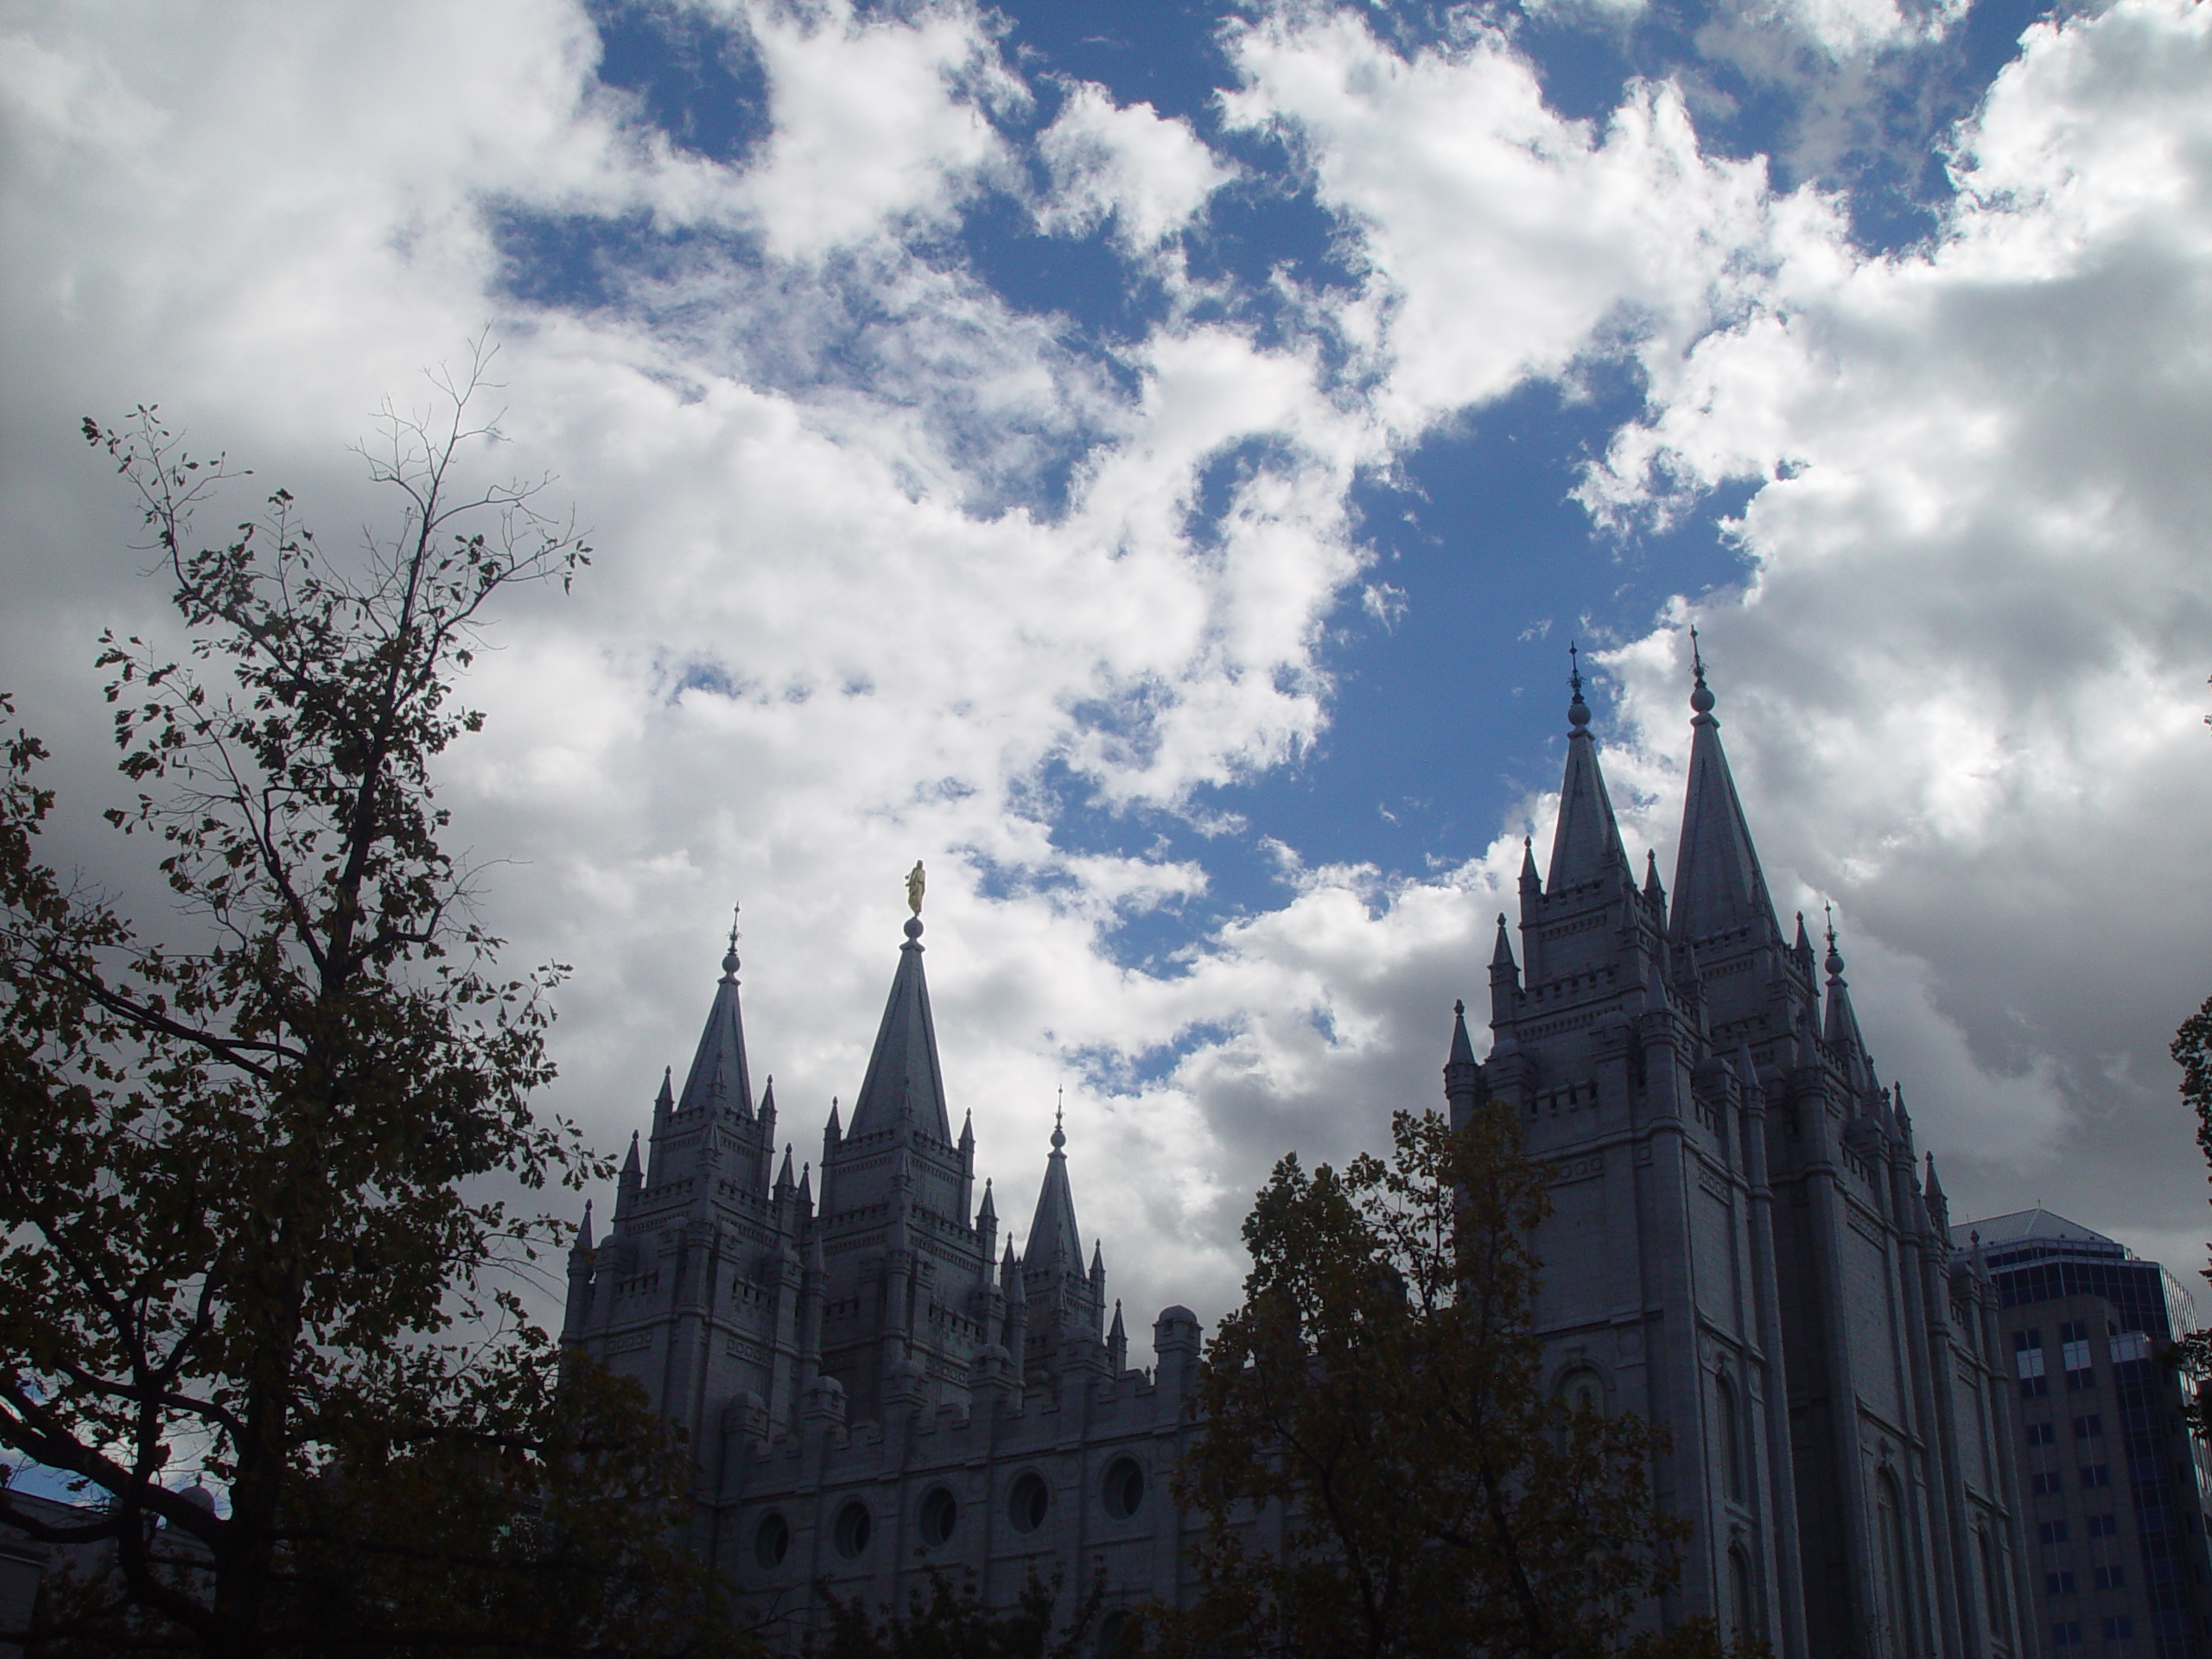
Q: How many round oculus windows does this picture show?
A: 5